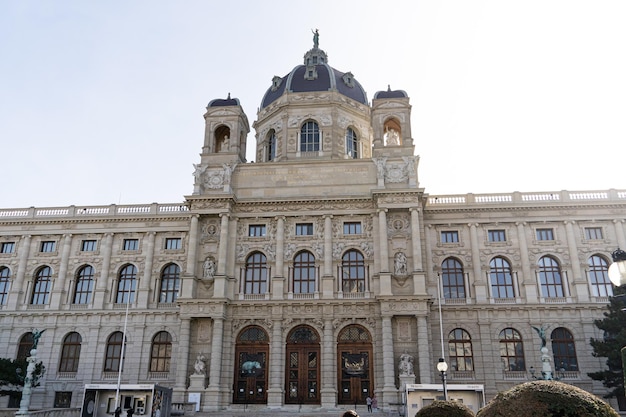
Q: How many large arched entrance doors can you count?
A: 3